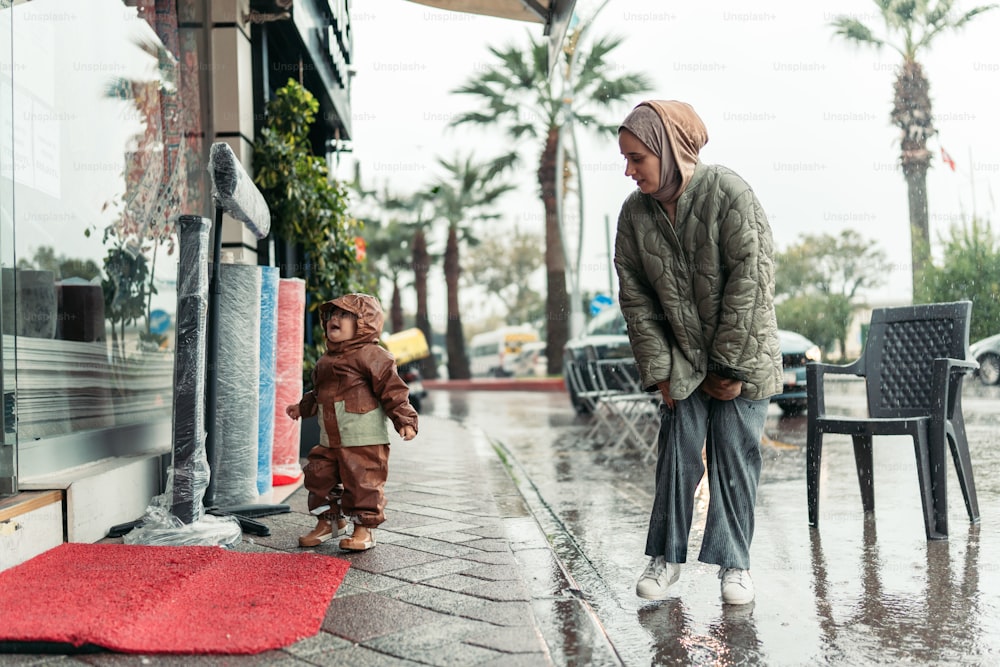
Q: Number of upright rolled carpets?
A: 3